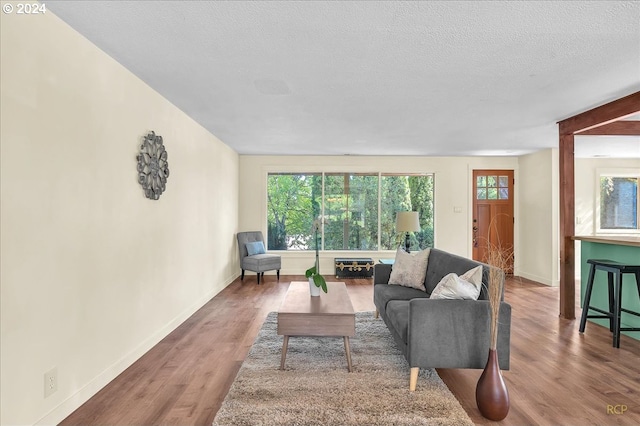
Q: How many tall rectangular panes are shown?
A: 3